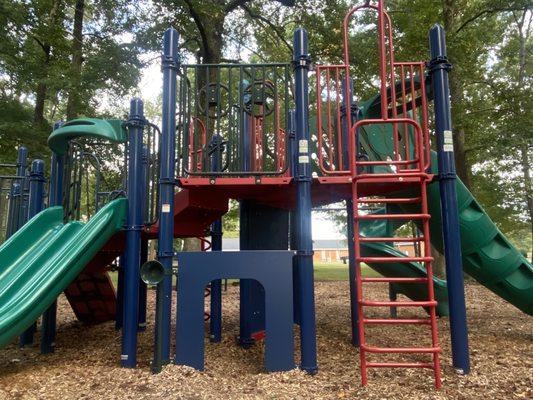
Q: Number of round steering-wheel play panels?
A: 2